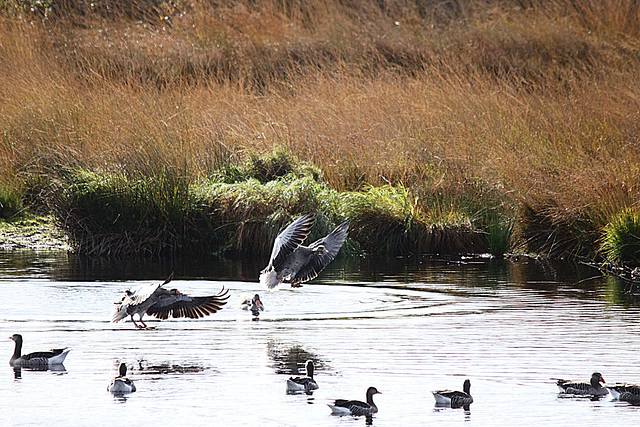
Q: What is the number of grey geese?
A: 10